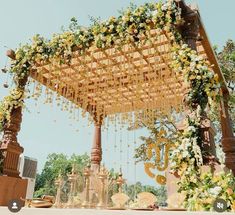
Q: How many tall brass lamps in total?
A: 5